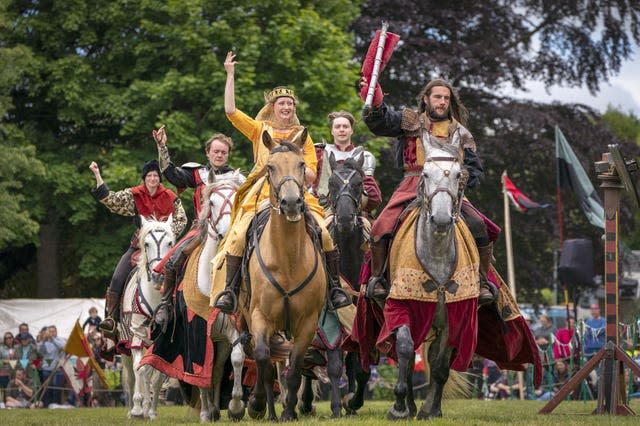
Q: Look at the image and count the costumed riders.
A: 5